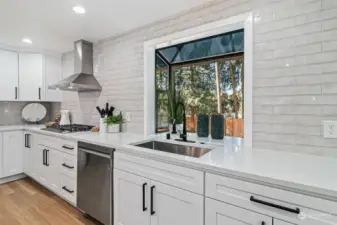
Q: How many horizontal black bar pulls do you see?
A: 4